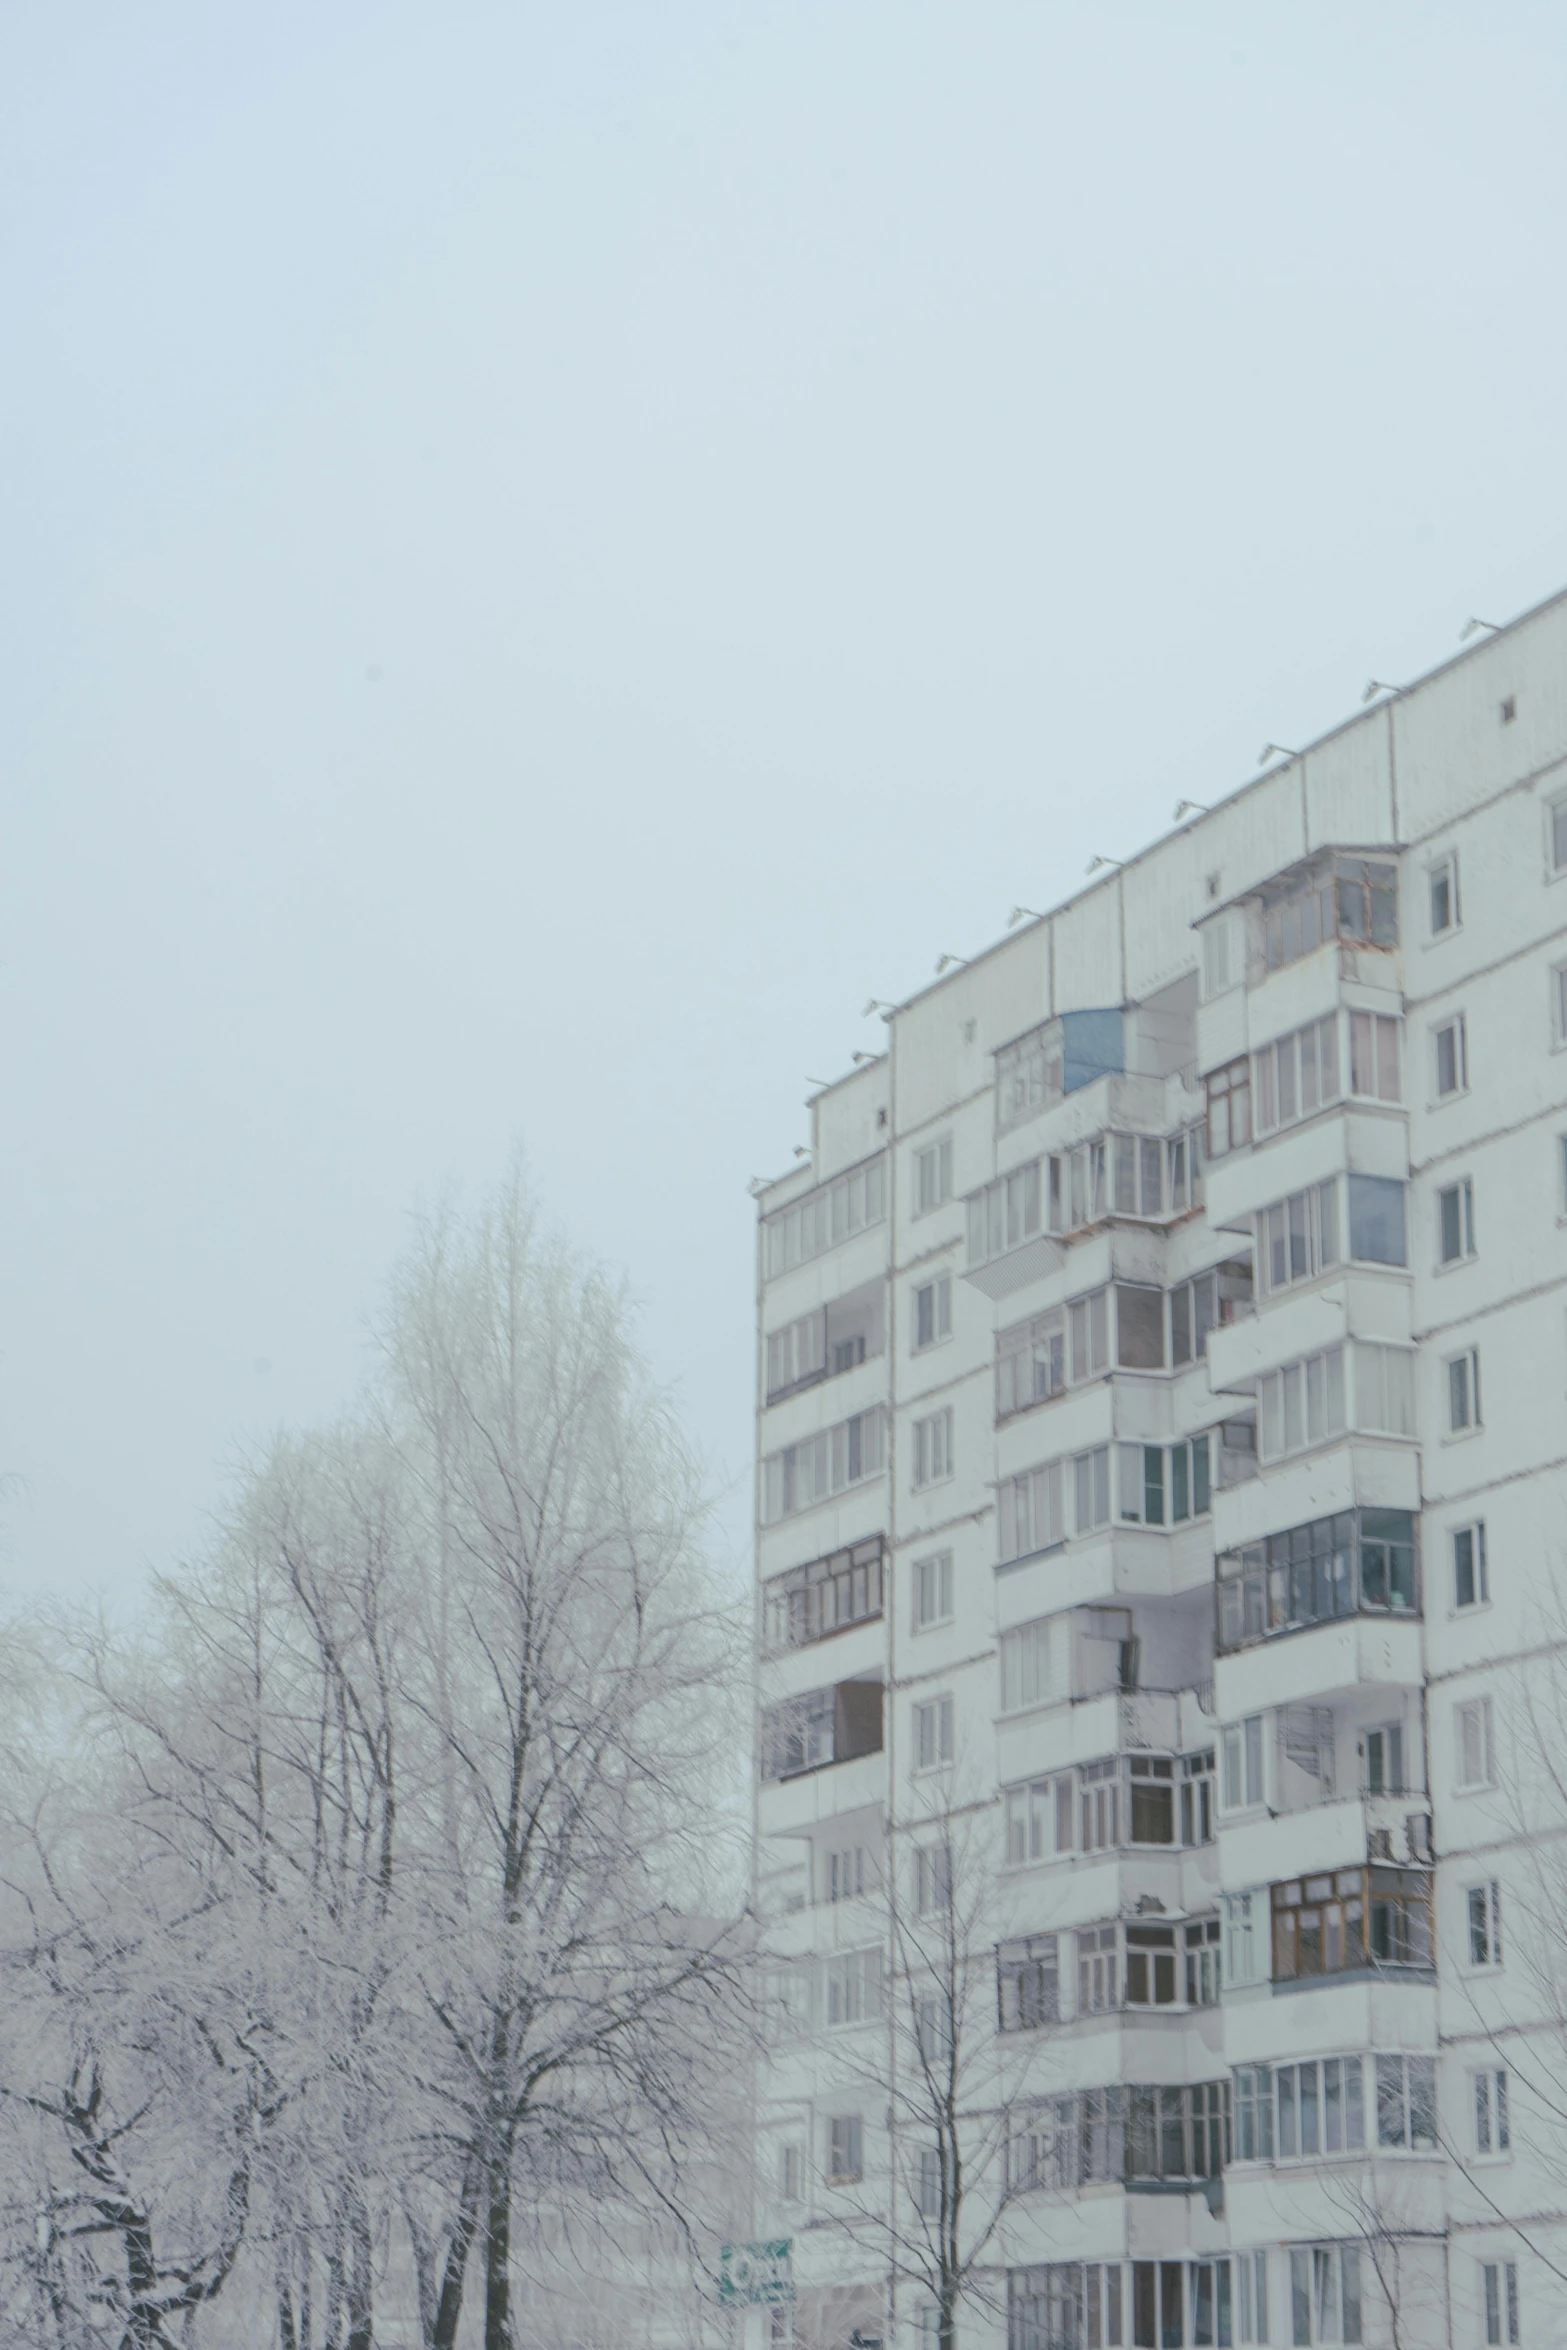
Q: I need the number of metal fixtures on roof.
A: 12